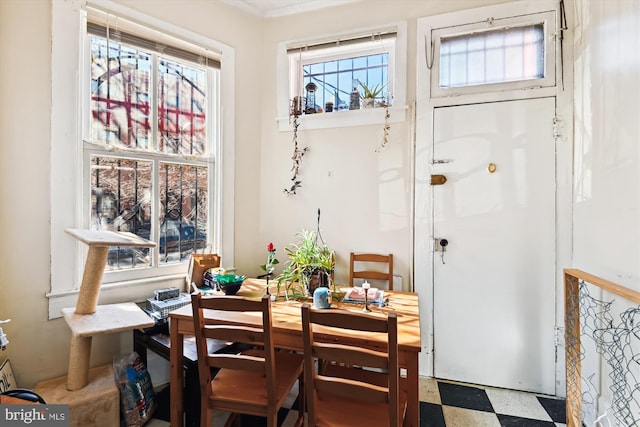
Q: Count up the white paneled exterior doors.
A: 1